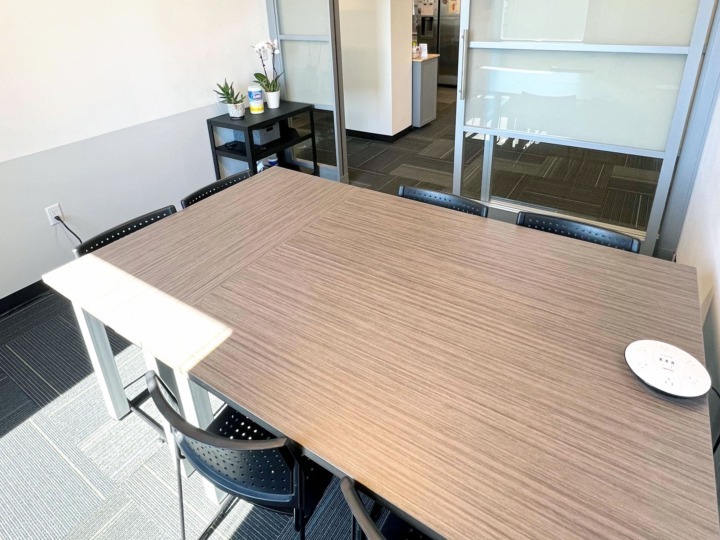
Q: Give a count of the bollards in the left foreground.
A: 0